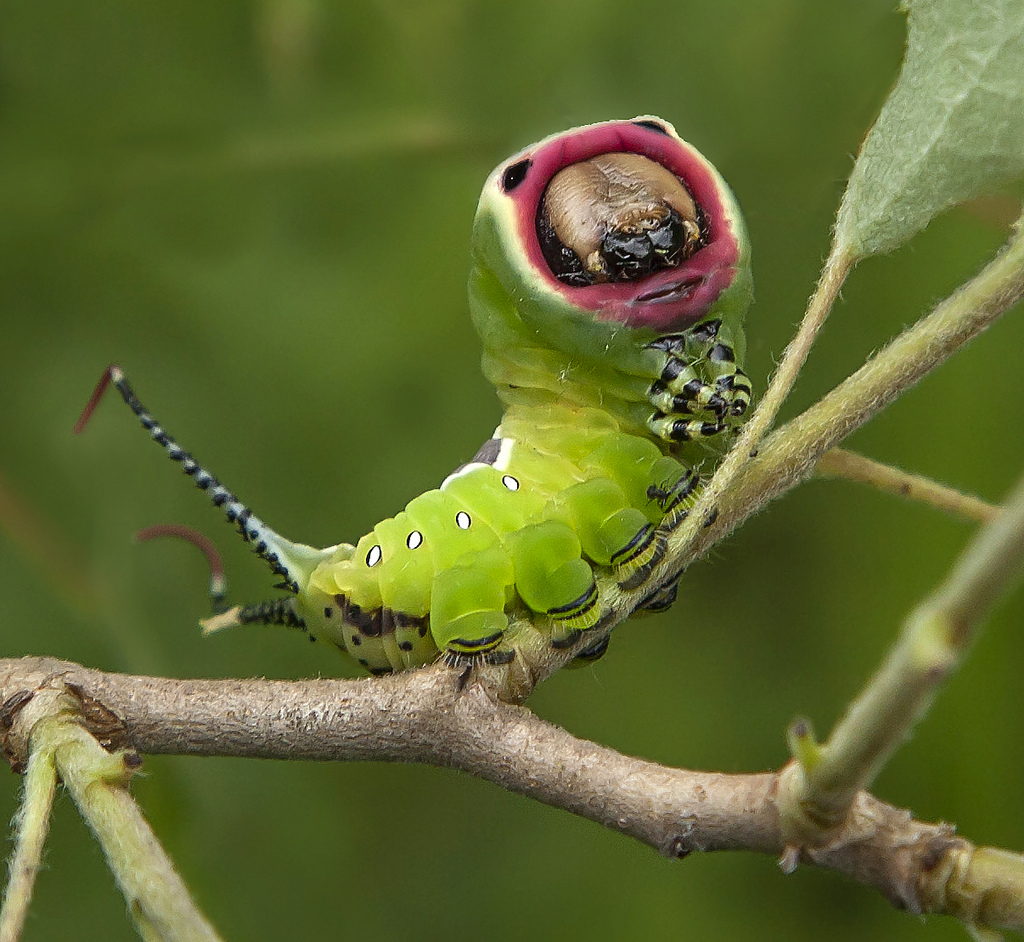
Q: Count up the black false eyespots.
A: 2